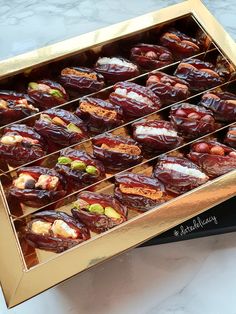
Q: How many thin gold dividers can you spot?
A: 3